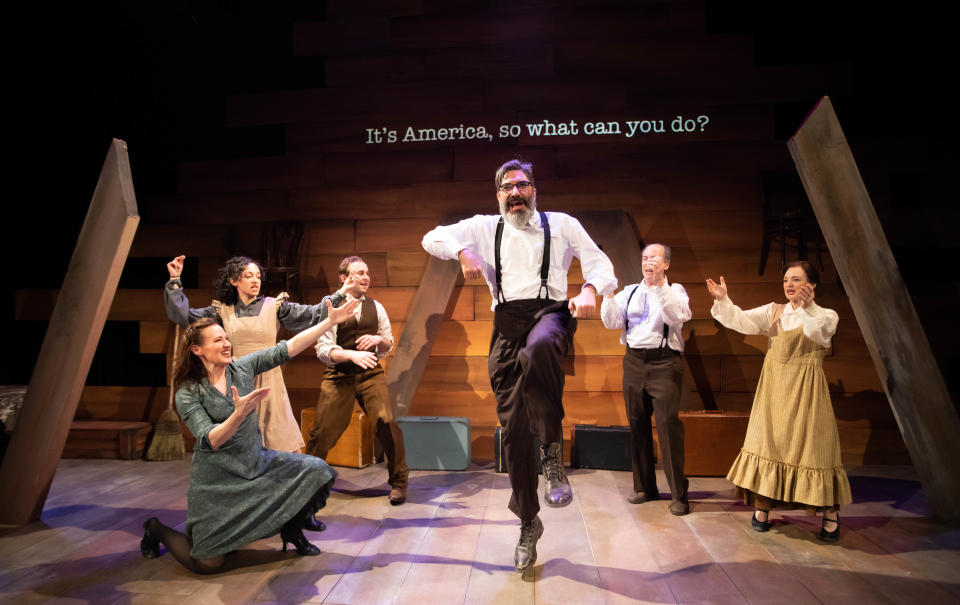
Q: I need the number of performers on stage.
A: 6